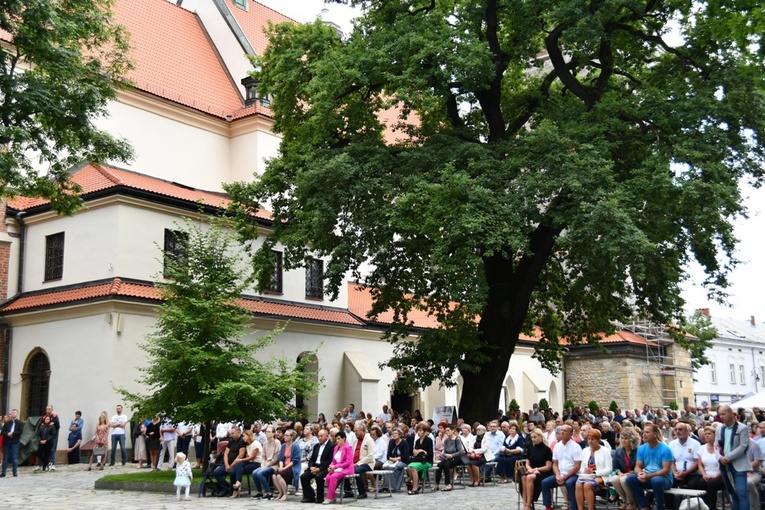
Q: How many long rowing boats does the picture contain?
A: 0